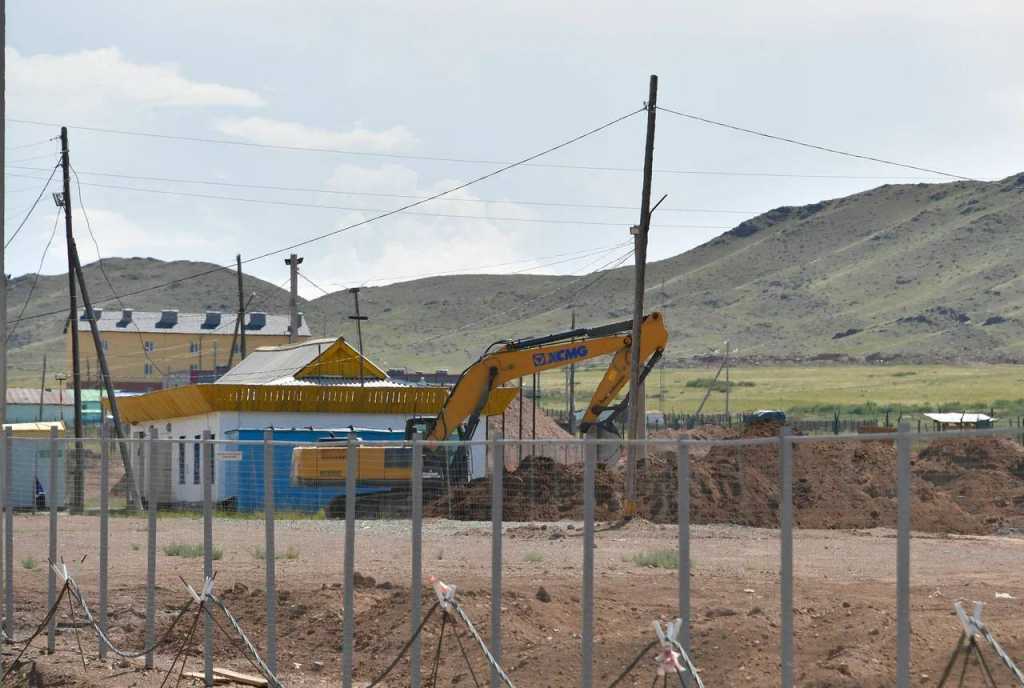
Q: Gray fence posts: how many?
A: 13